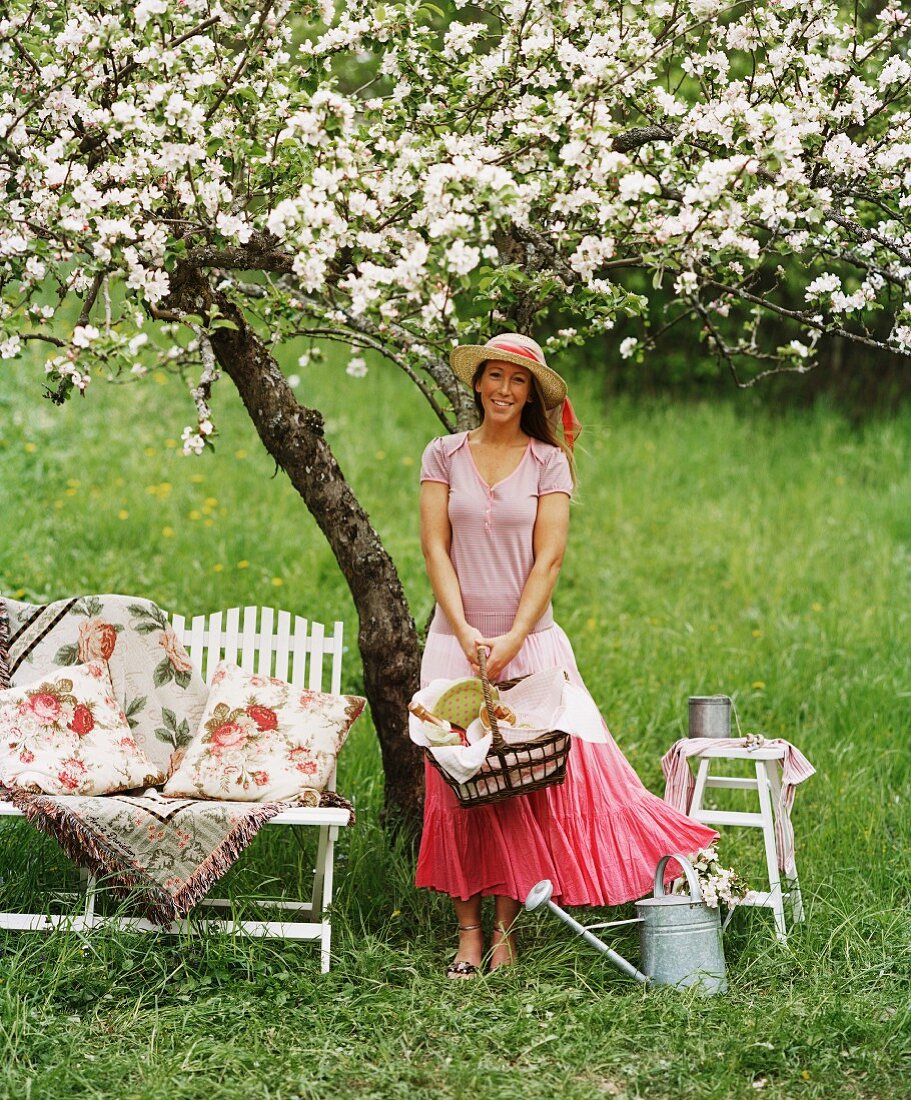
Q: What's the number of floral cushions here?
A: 2